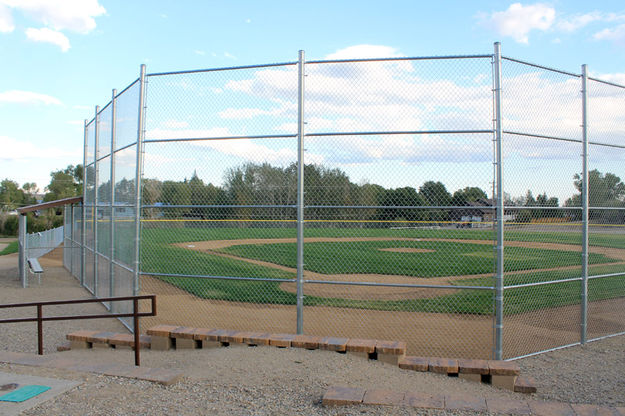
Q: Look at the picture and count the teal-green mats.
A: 1